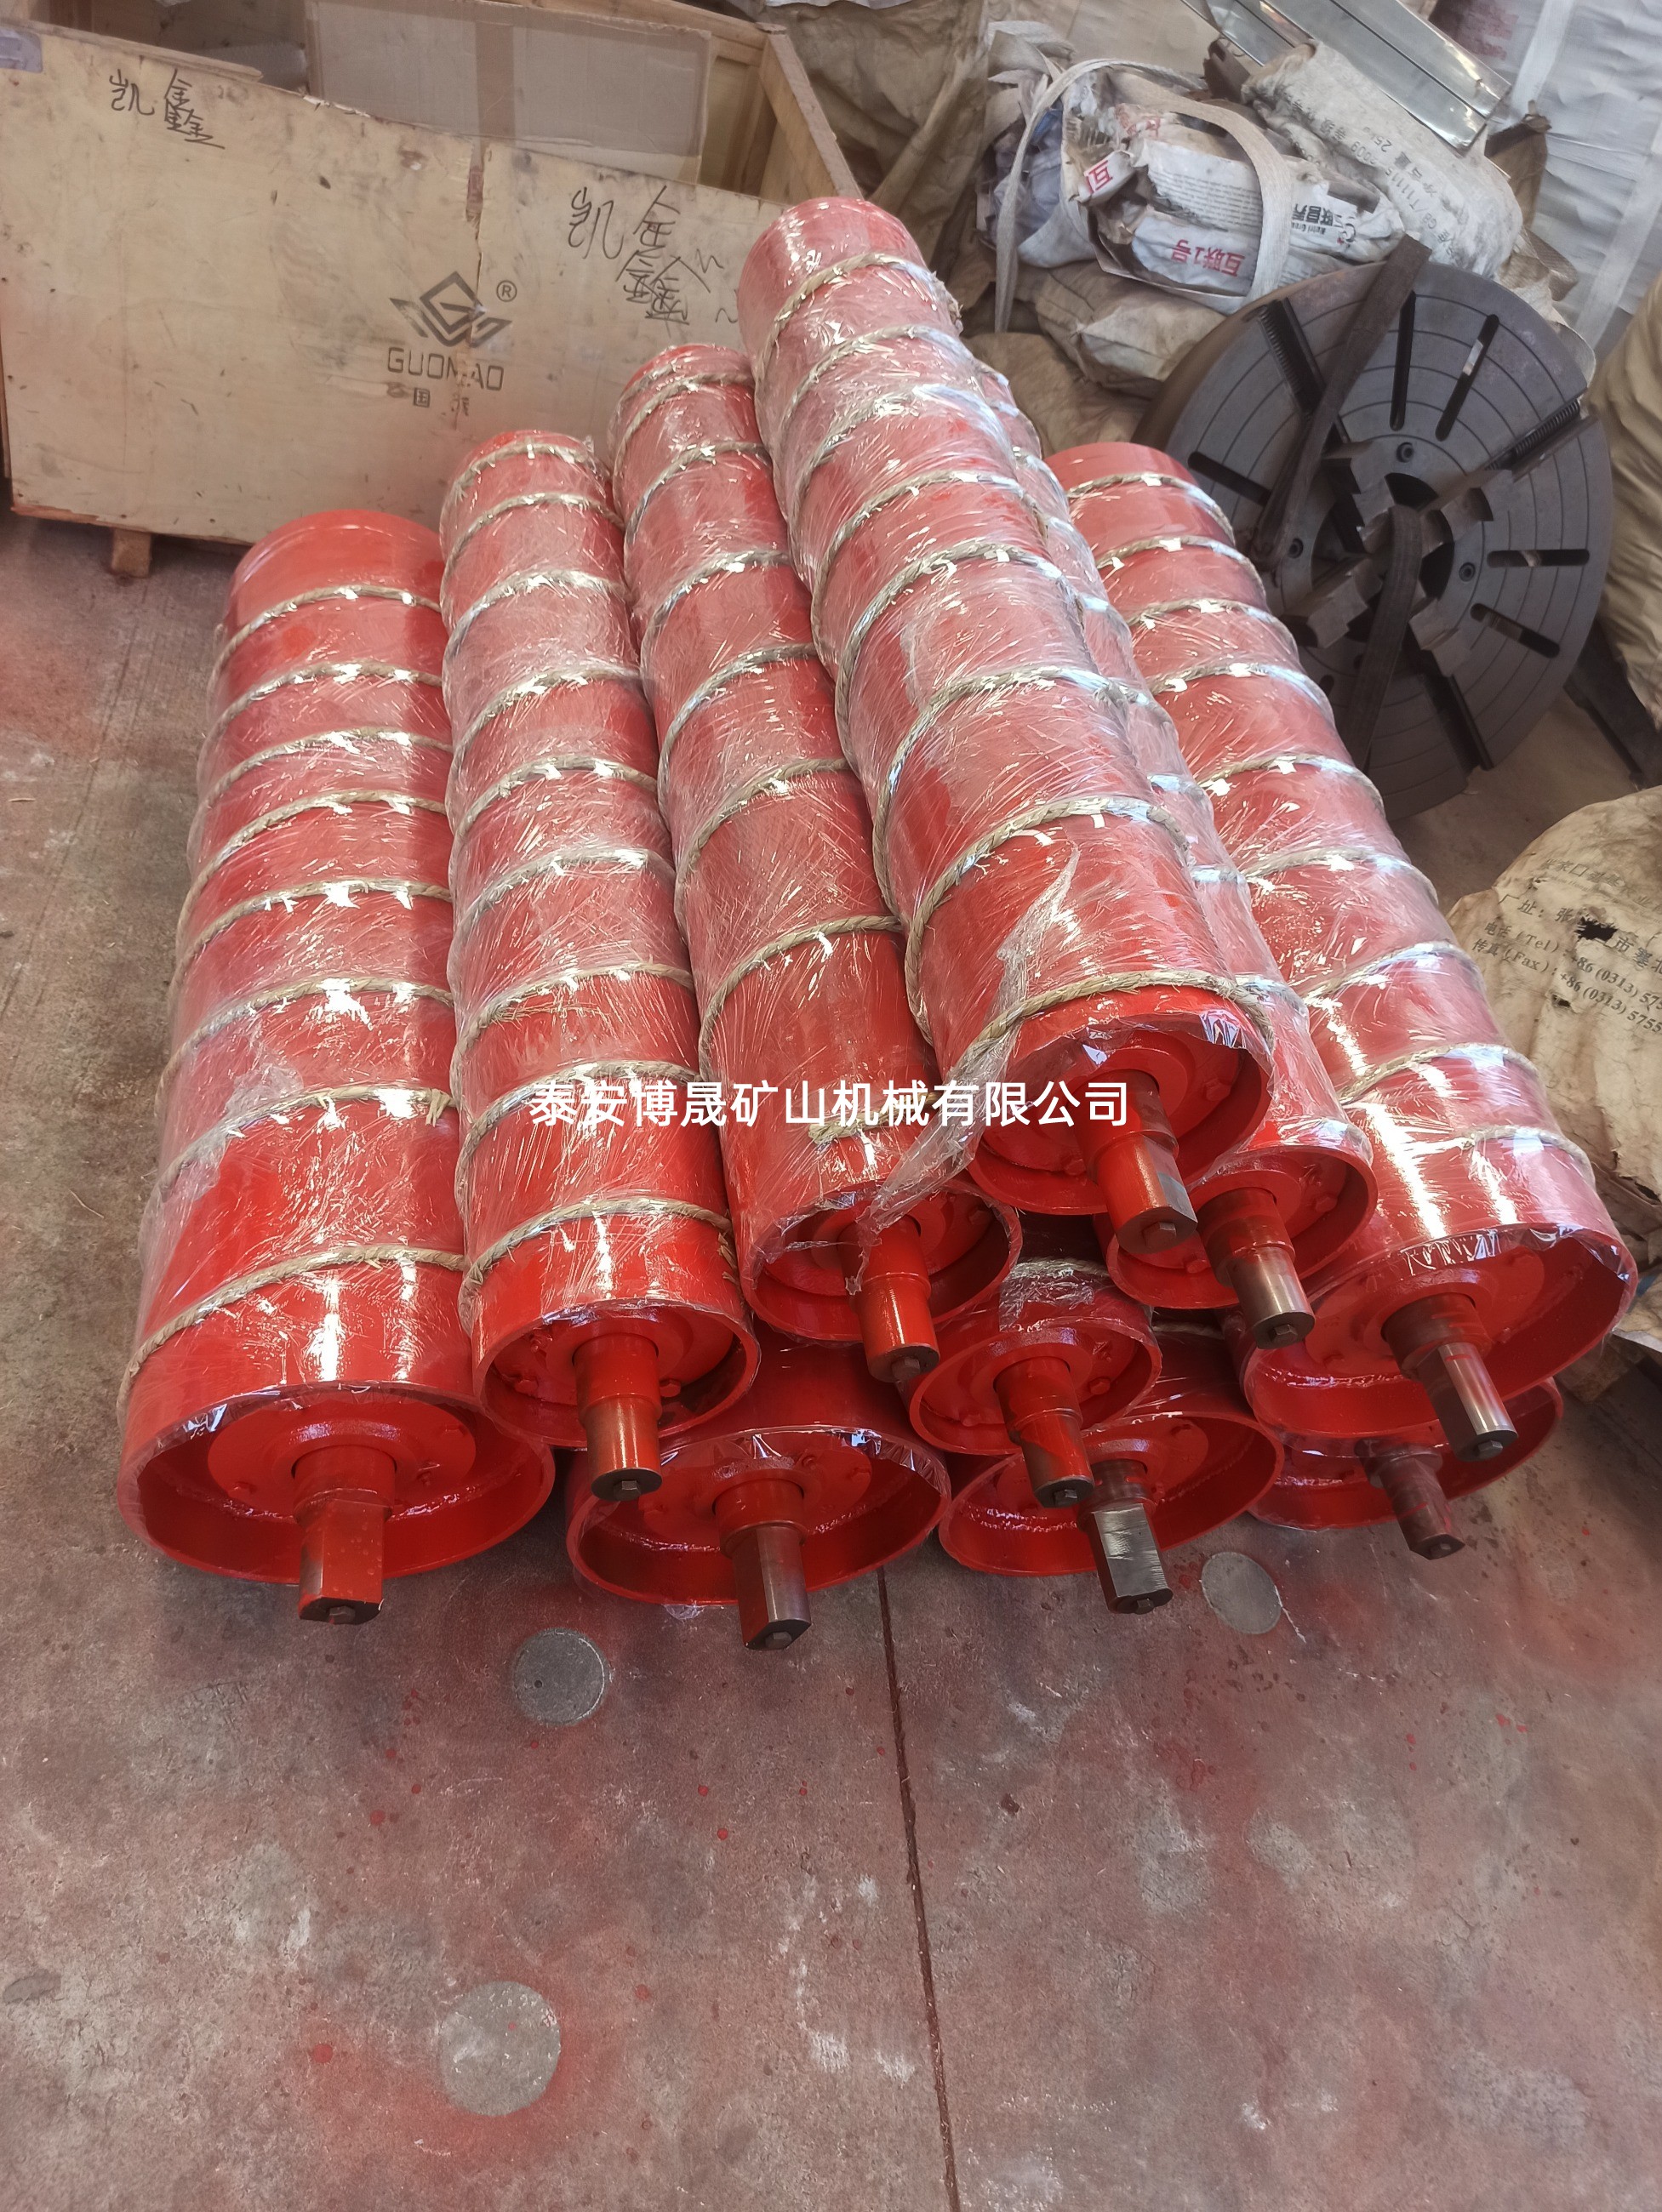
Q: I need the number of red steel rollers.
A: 10